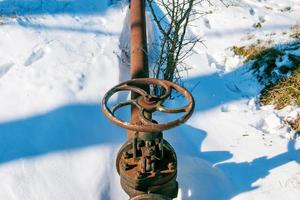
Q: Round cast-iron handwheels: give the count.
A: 1